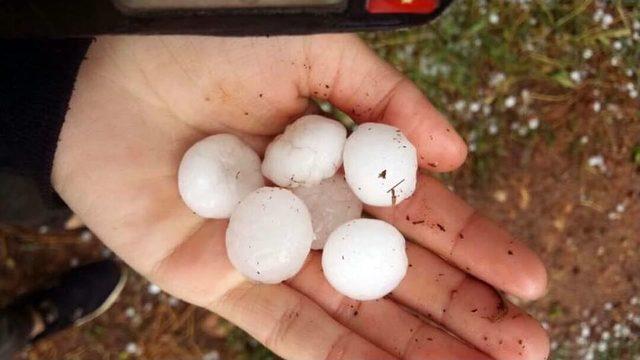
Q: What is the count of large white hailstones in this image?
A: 6